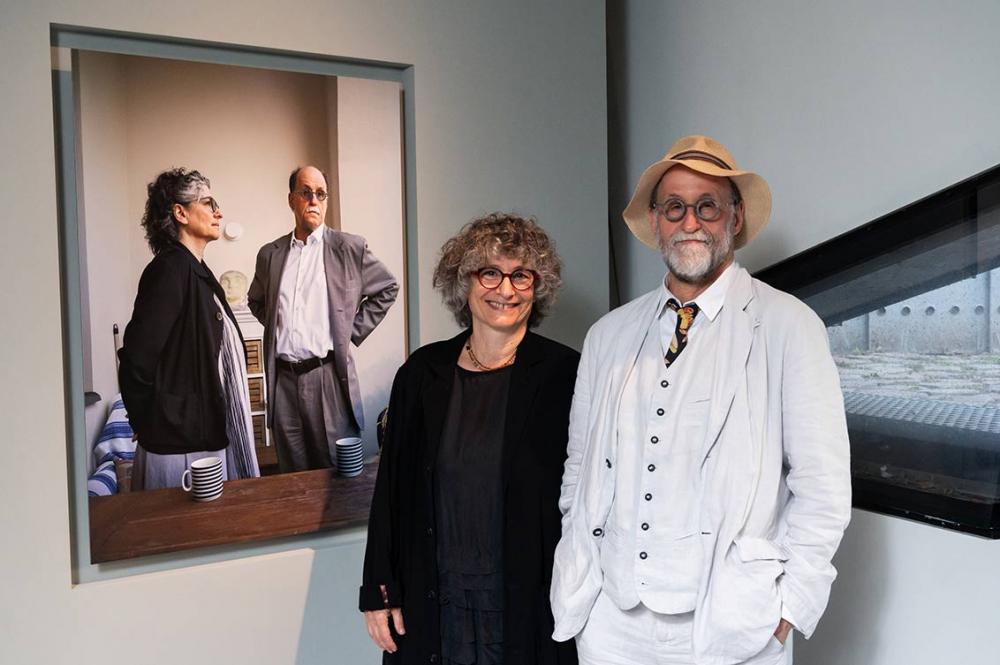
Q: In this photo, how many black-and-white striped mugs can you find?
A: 2